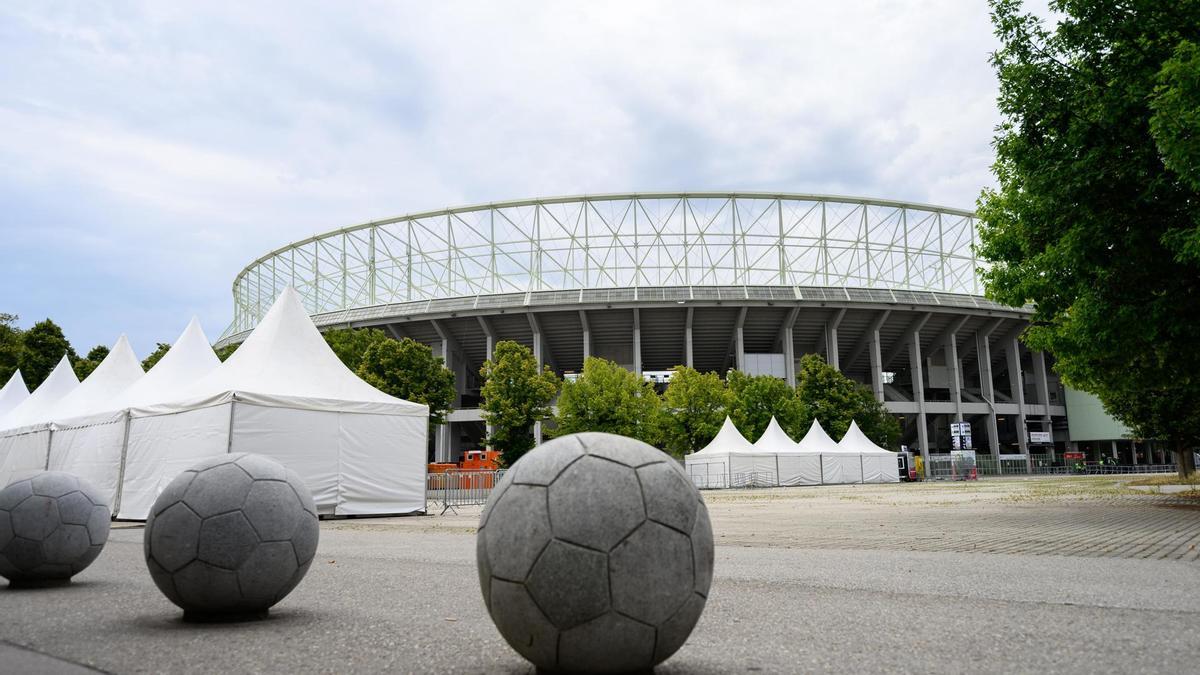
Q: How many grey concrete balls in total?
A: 3